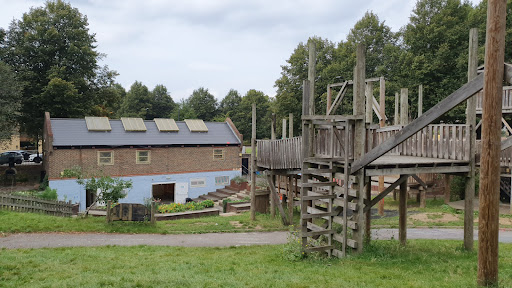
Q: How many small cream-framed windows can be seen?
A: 3